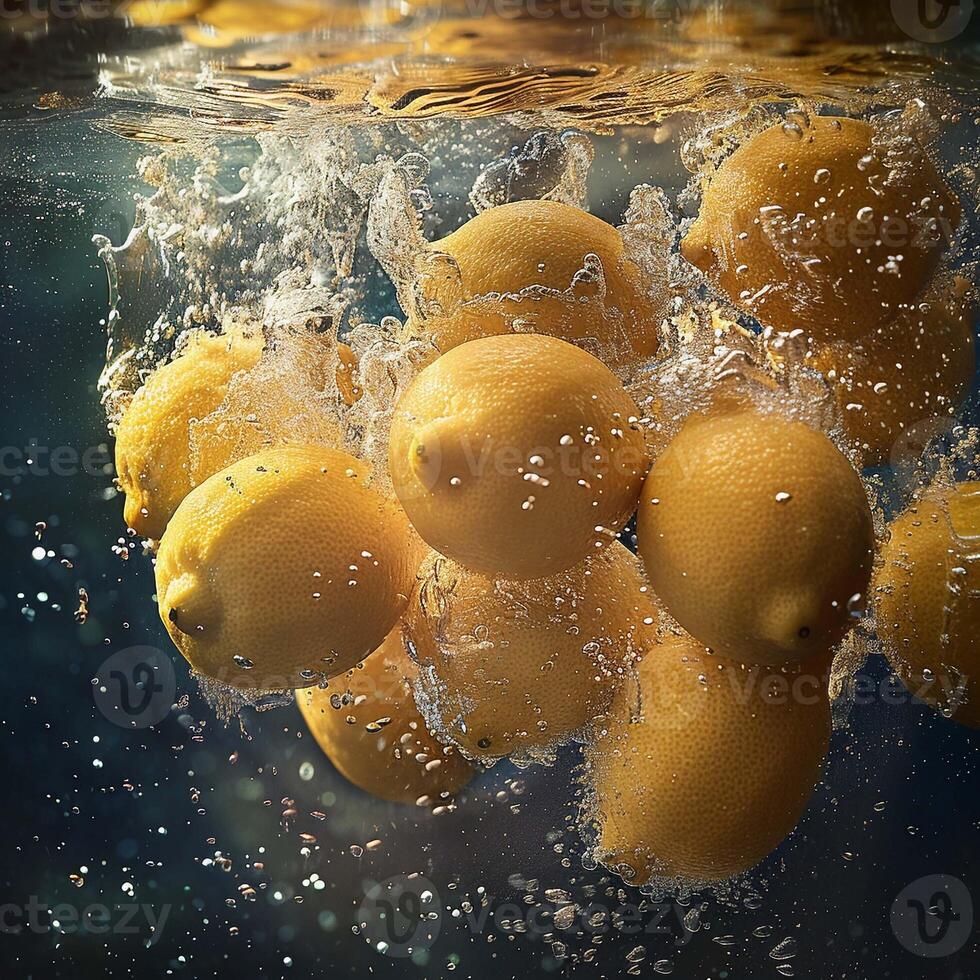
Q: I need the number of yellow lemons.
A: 11